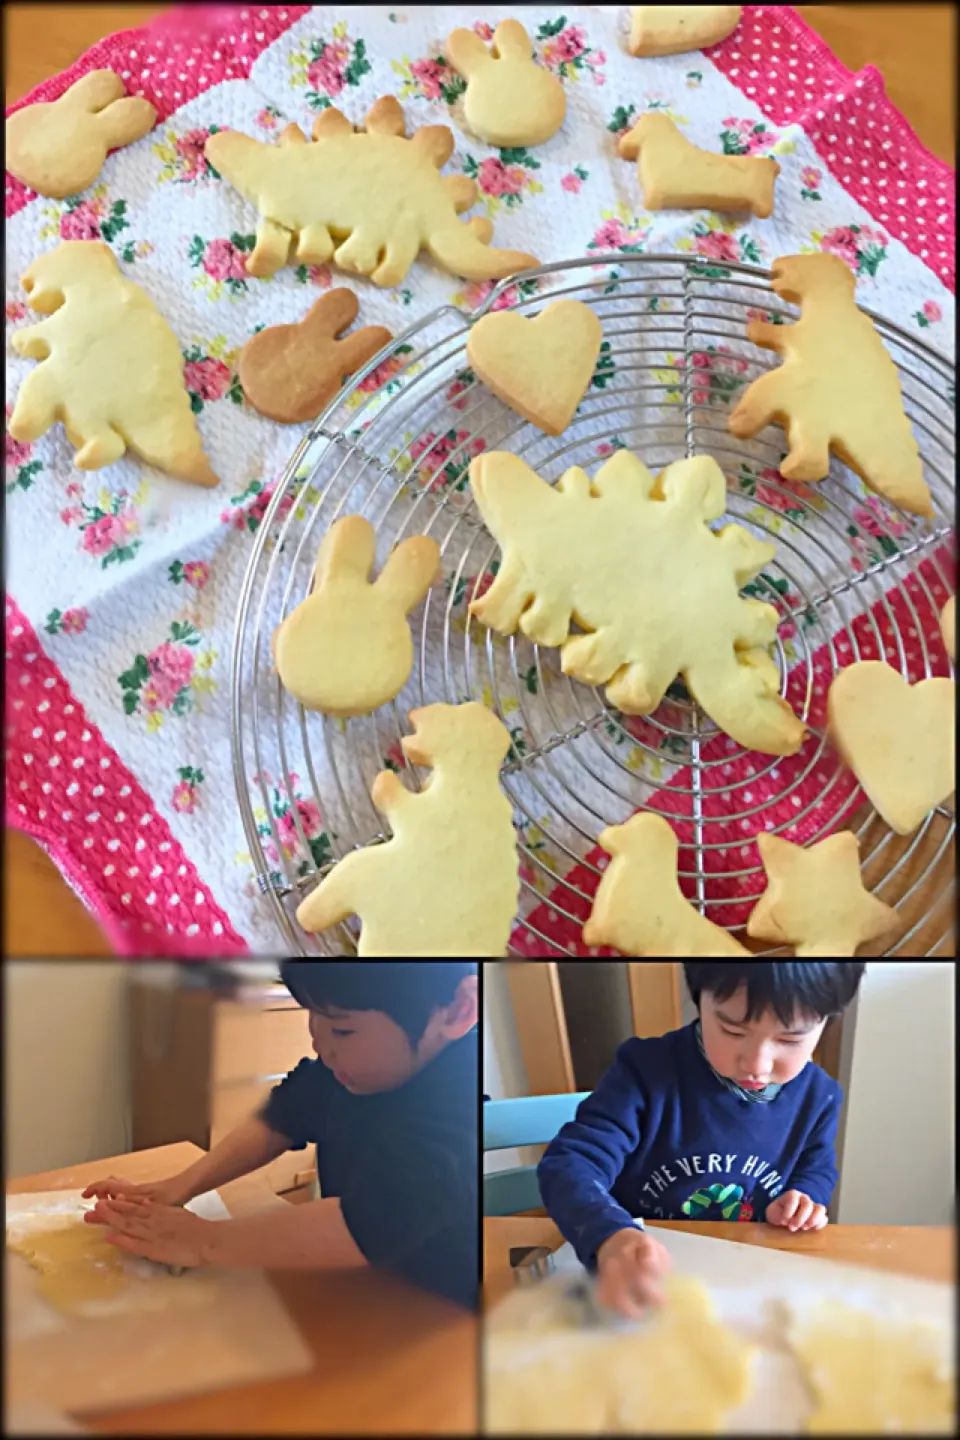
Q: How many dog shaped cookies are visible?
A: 2